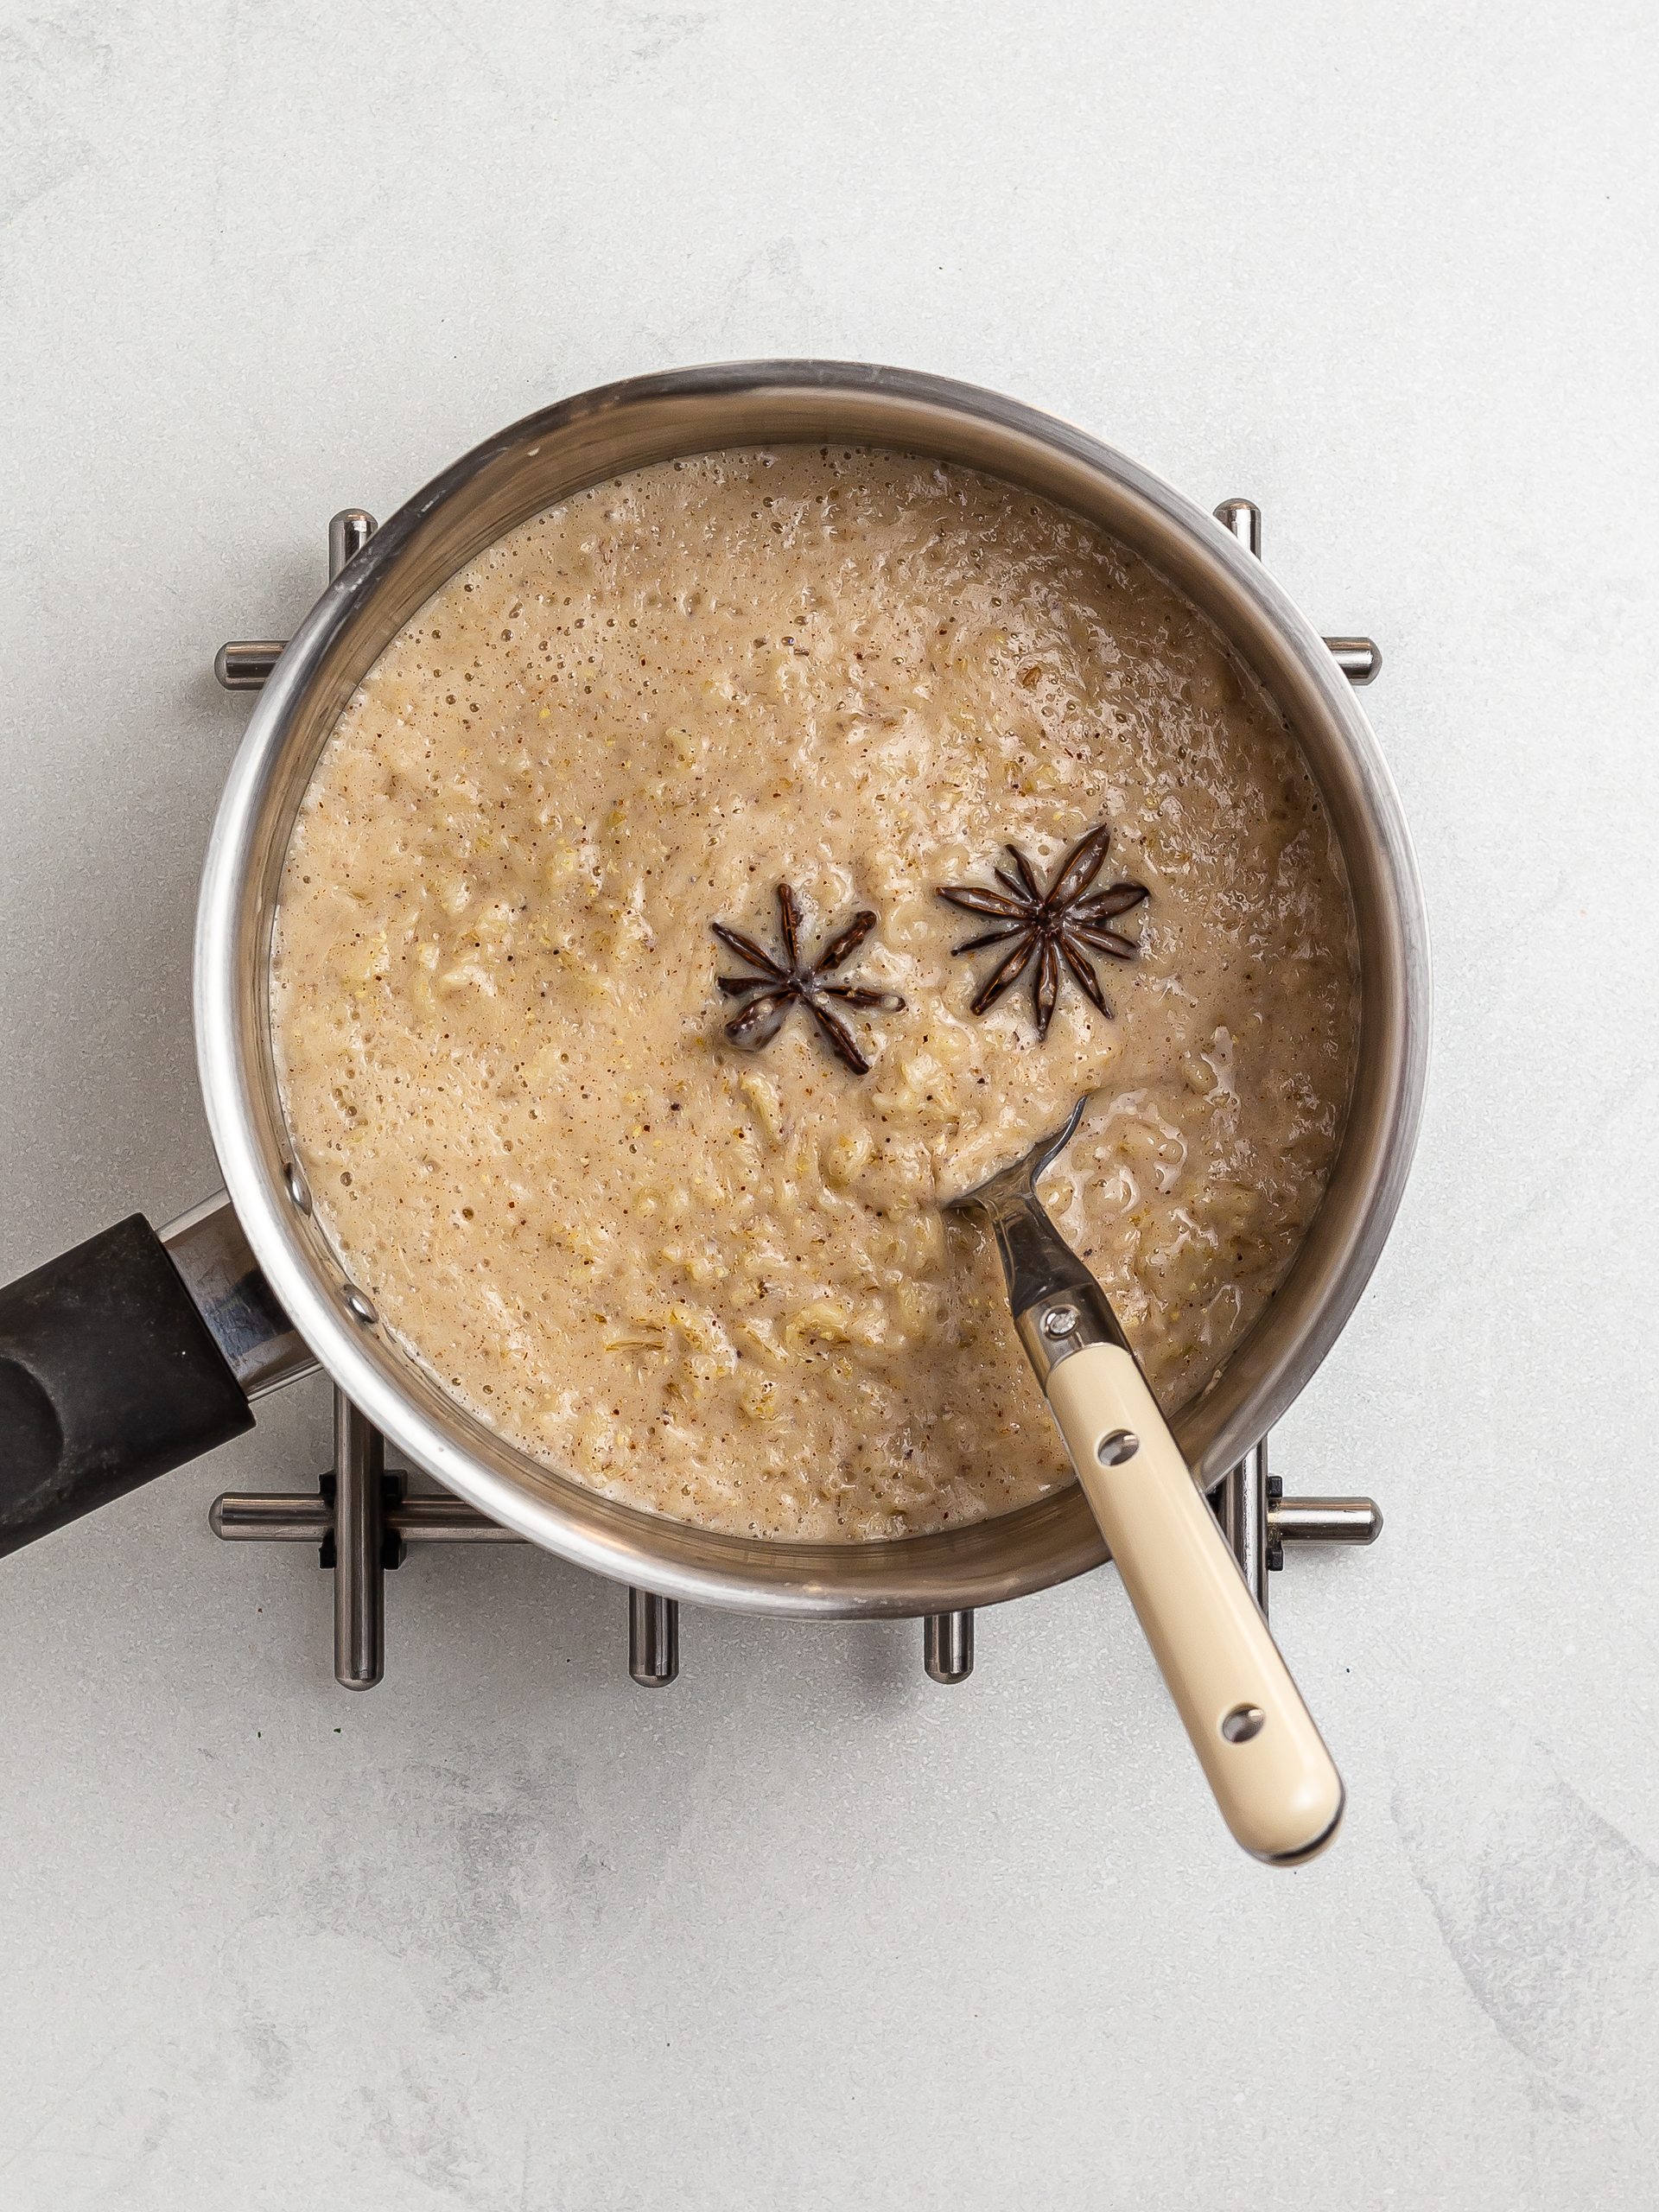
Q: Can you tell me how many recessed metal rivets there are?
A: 2